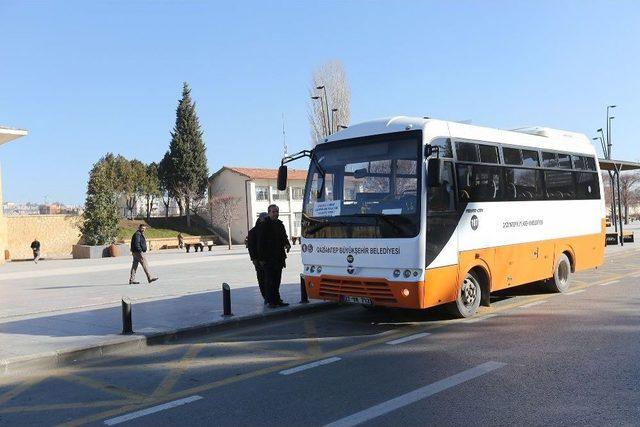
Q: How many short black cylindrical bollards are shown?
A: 3